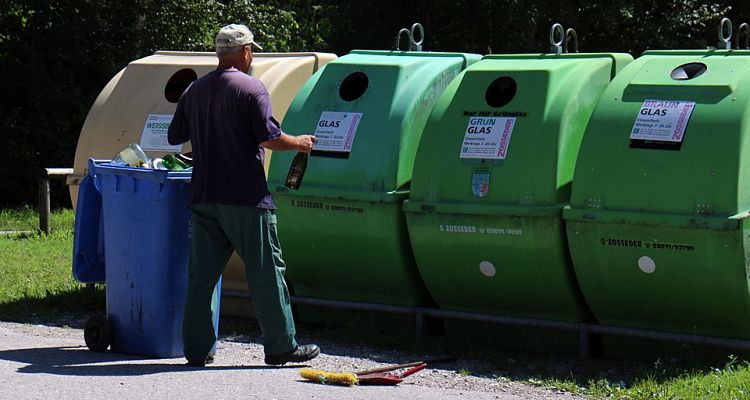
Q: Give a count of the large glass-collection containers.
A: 4